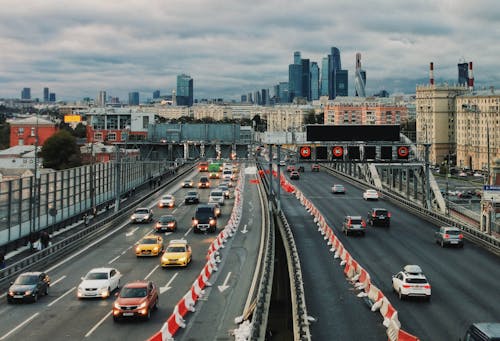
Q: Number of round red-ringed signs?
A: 3